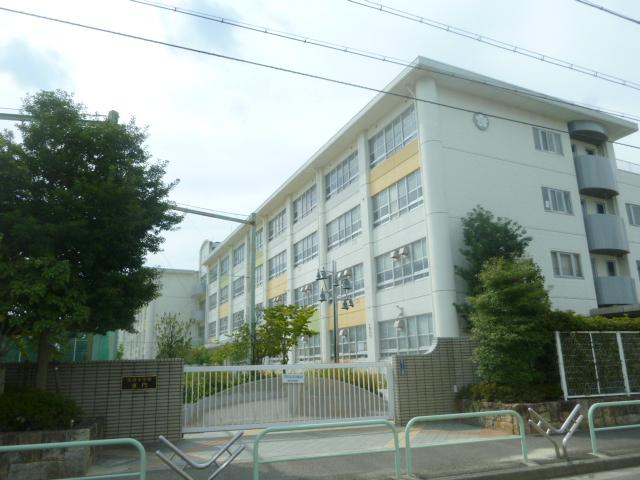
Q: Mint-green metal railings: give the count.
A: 4